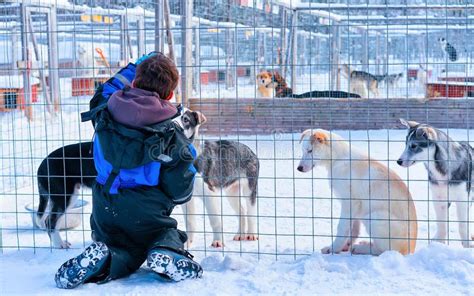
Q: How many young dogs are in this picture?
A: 4